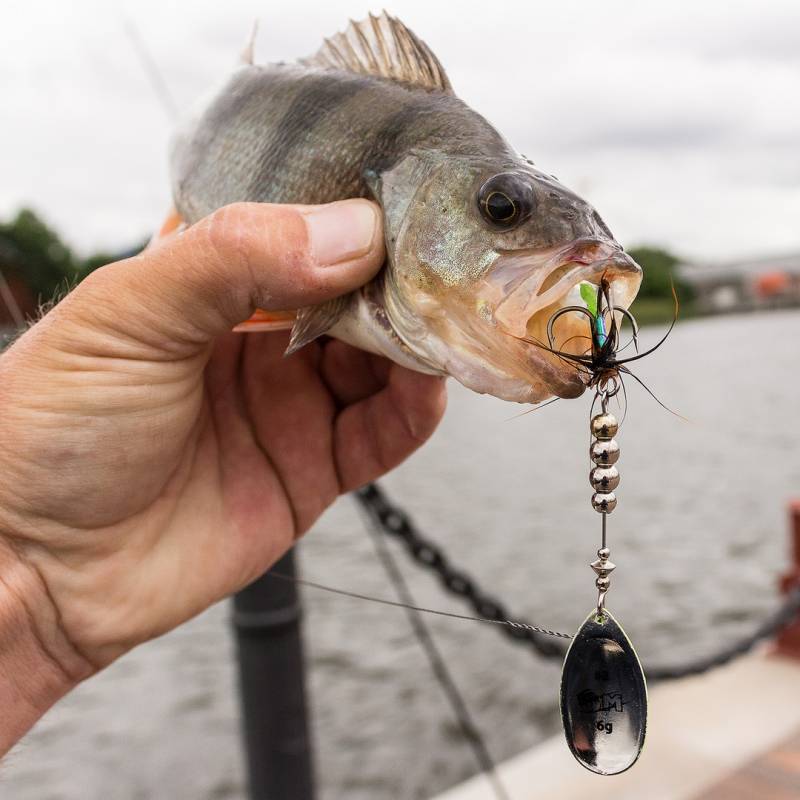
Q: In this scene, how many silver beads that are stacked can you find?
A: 4